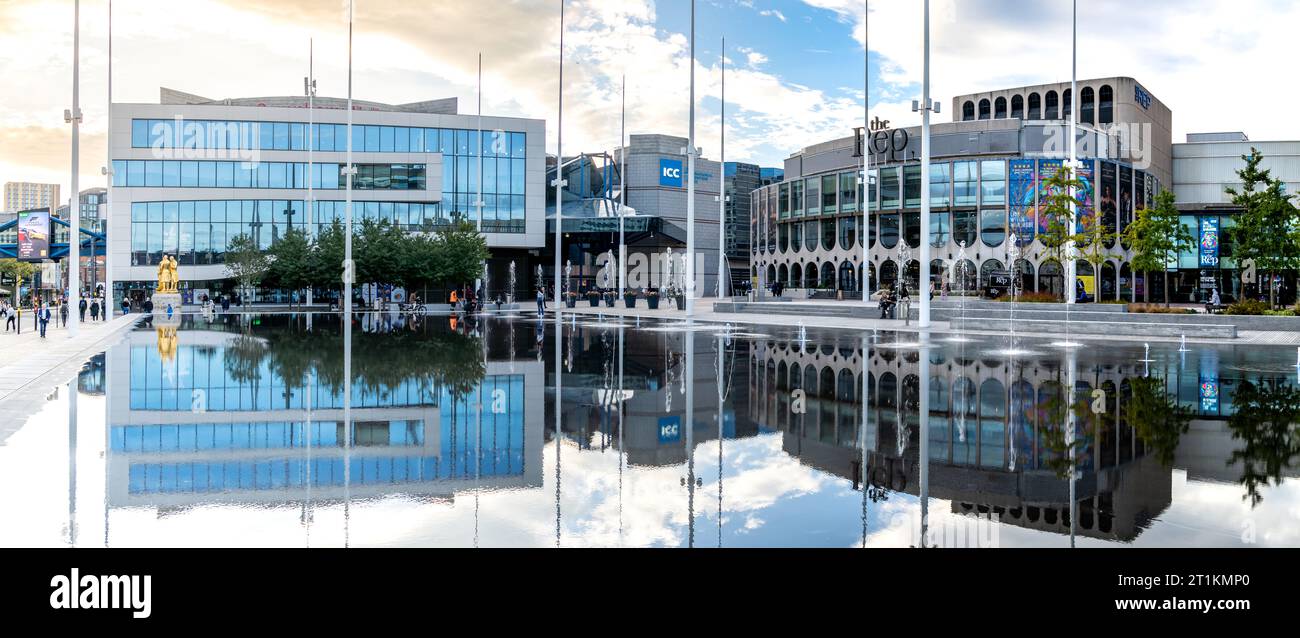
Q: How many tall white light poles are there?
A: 12